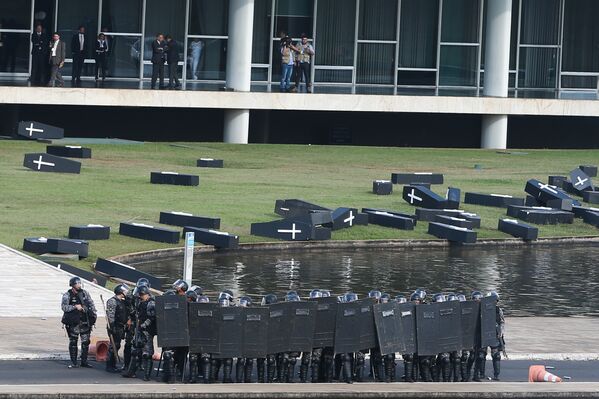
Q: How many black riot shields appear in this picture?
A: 15